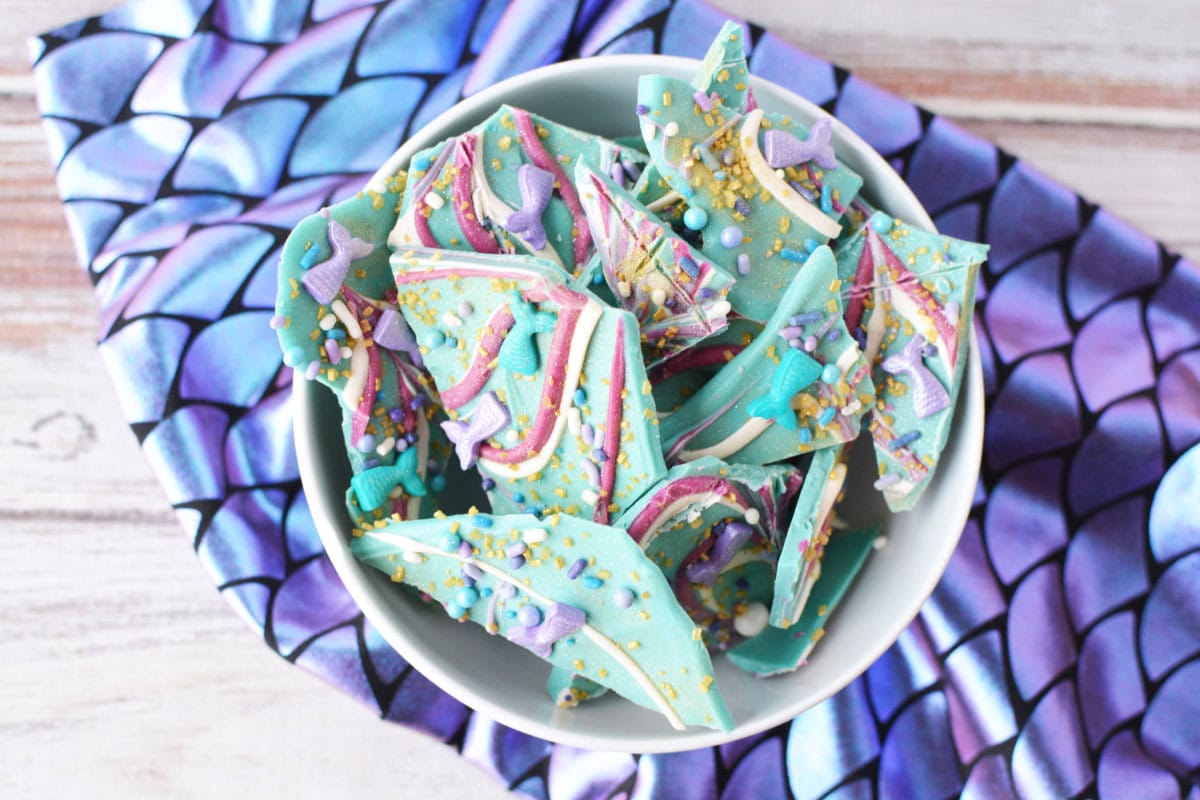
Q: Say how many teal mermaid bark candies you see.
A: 3